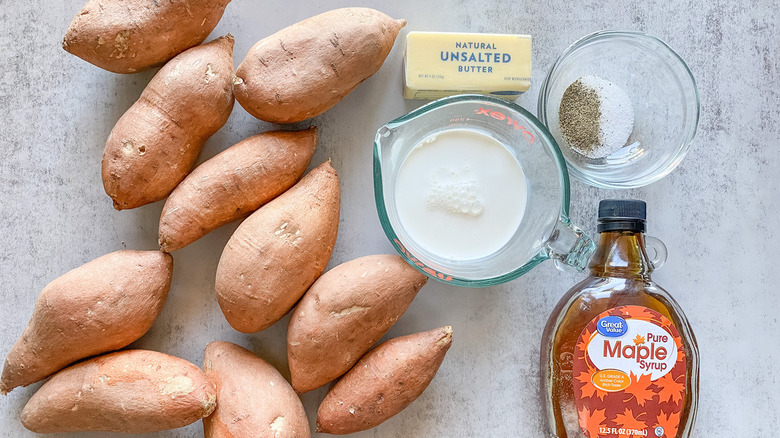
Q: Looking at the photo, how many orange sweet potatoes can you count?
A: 10